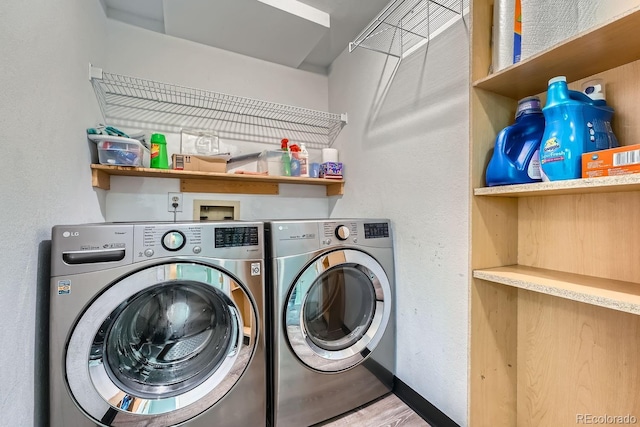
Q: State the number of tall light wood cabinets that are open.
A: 1